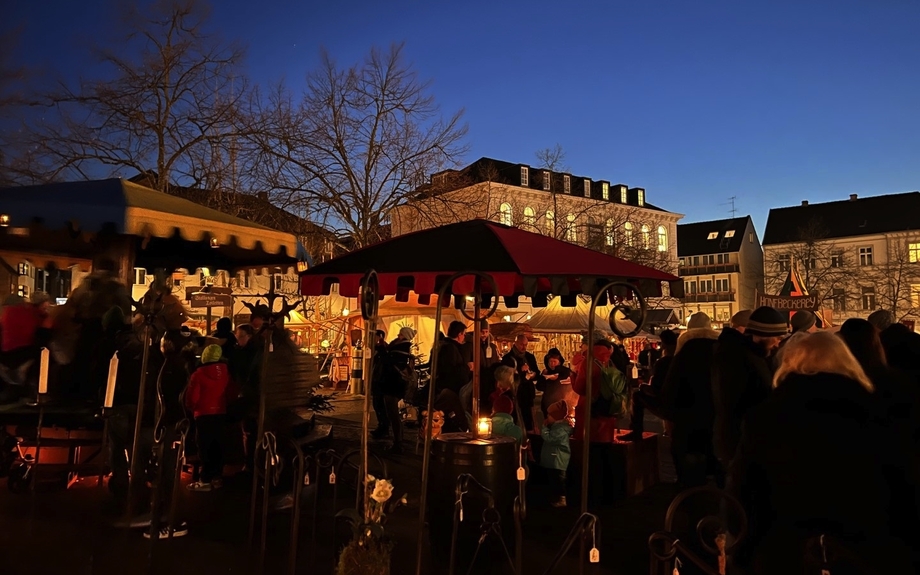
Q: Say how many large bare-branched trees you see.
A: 2